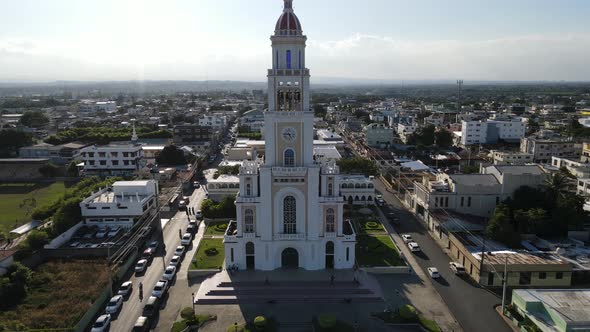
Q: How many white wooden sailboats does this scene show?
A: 0